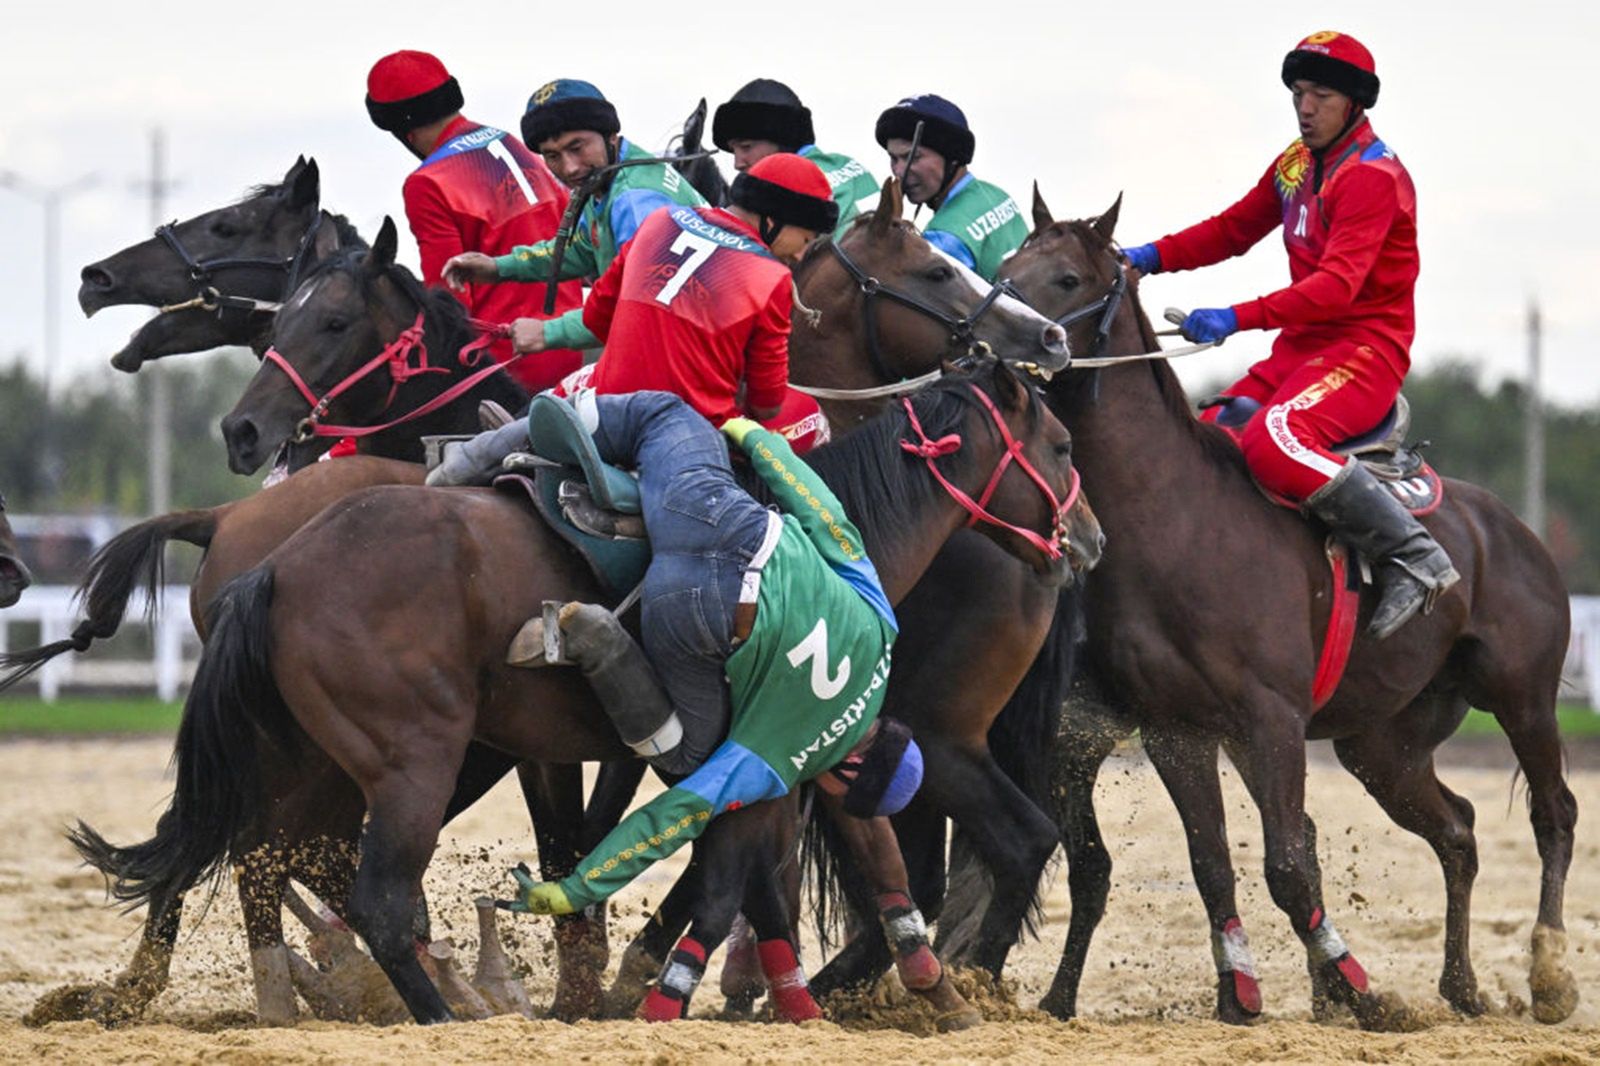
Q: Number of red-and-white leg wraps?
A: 5